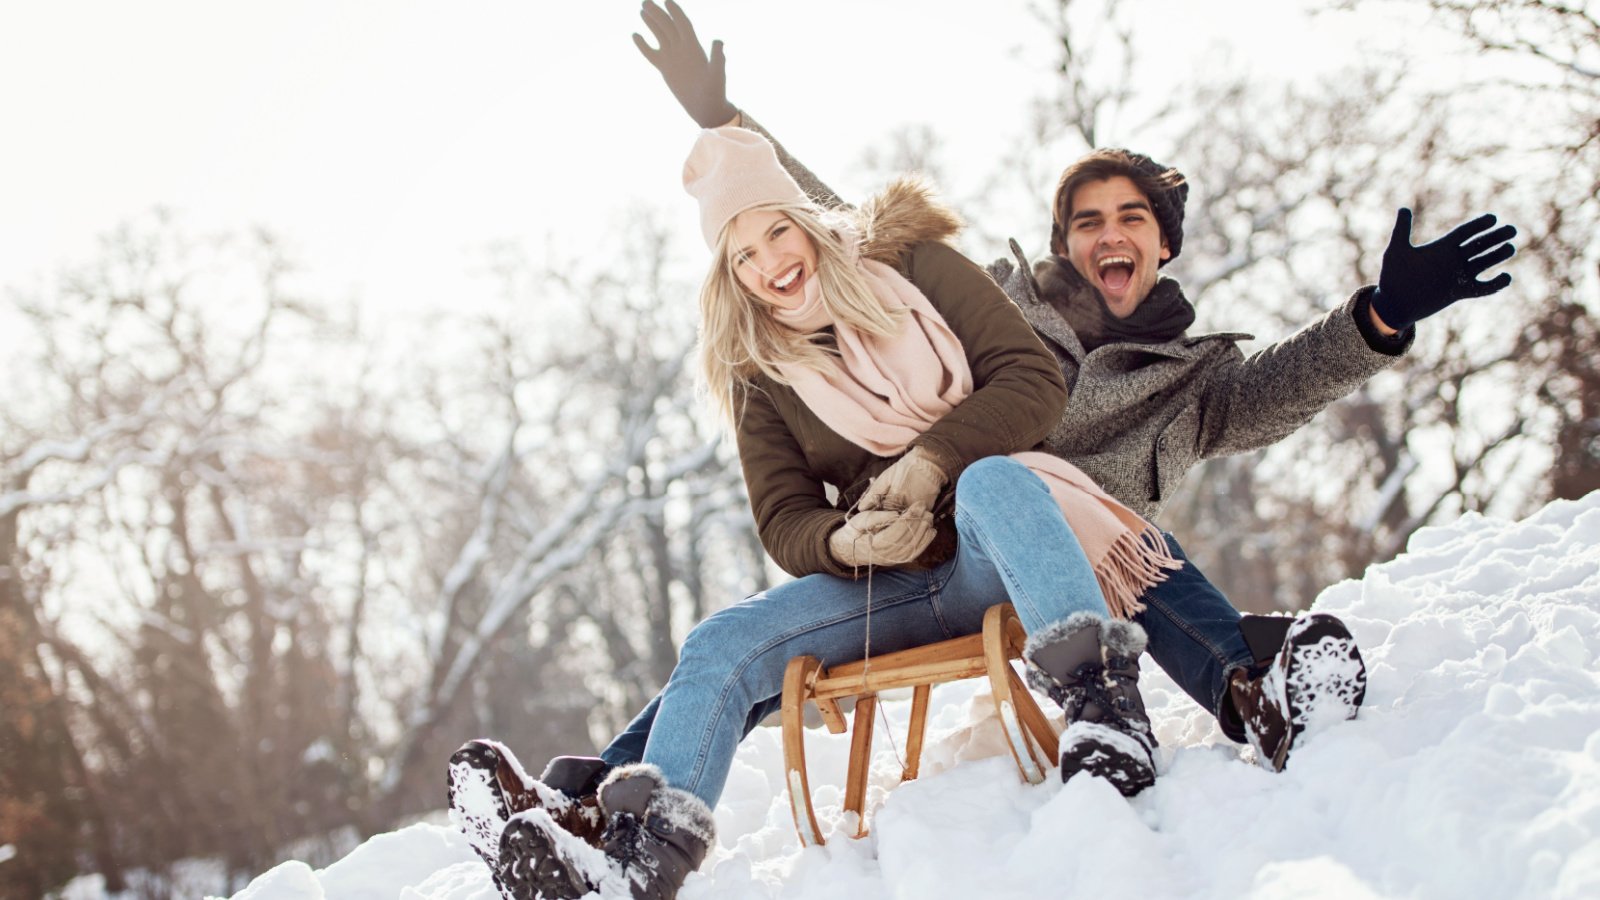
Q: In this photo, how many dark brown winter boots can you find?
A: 2